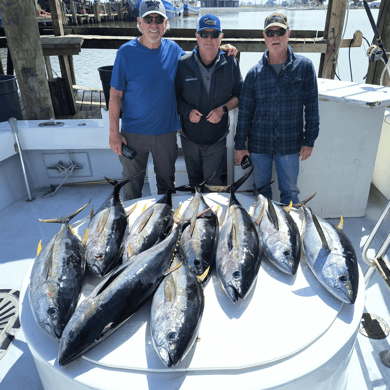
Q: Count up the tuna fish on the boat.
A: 9